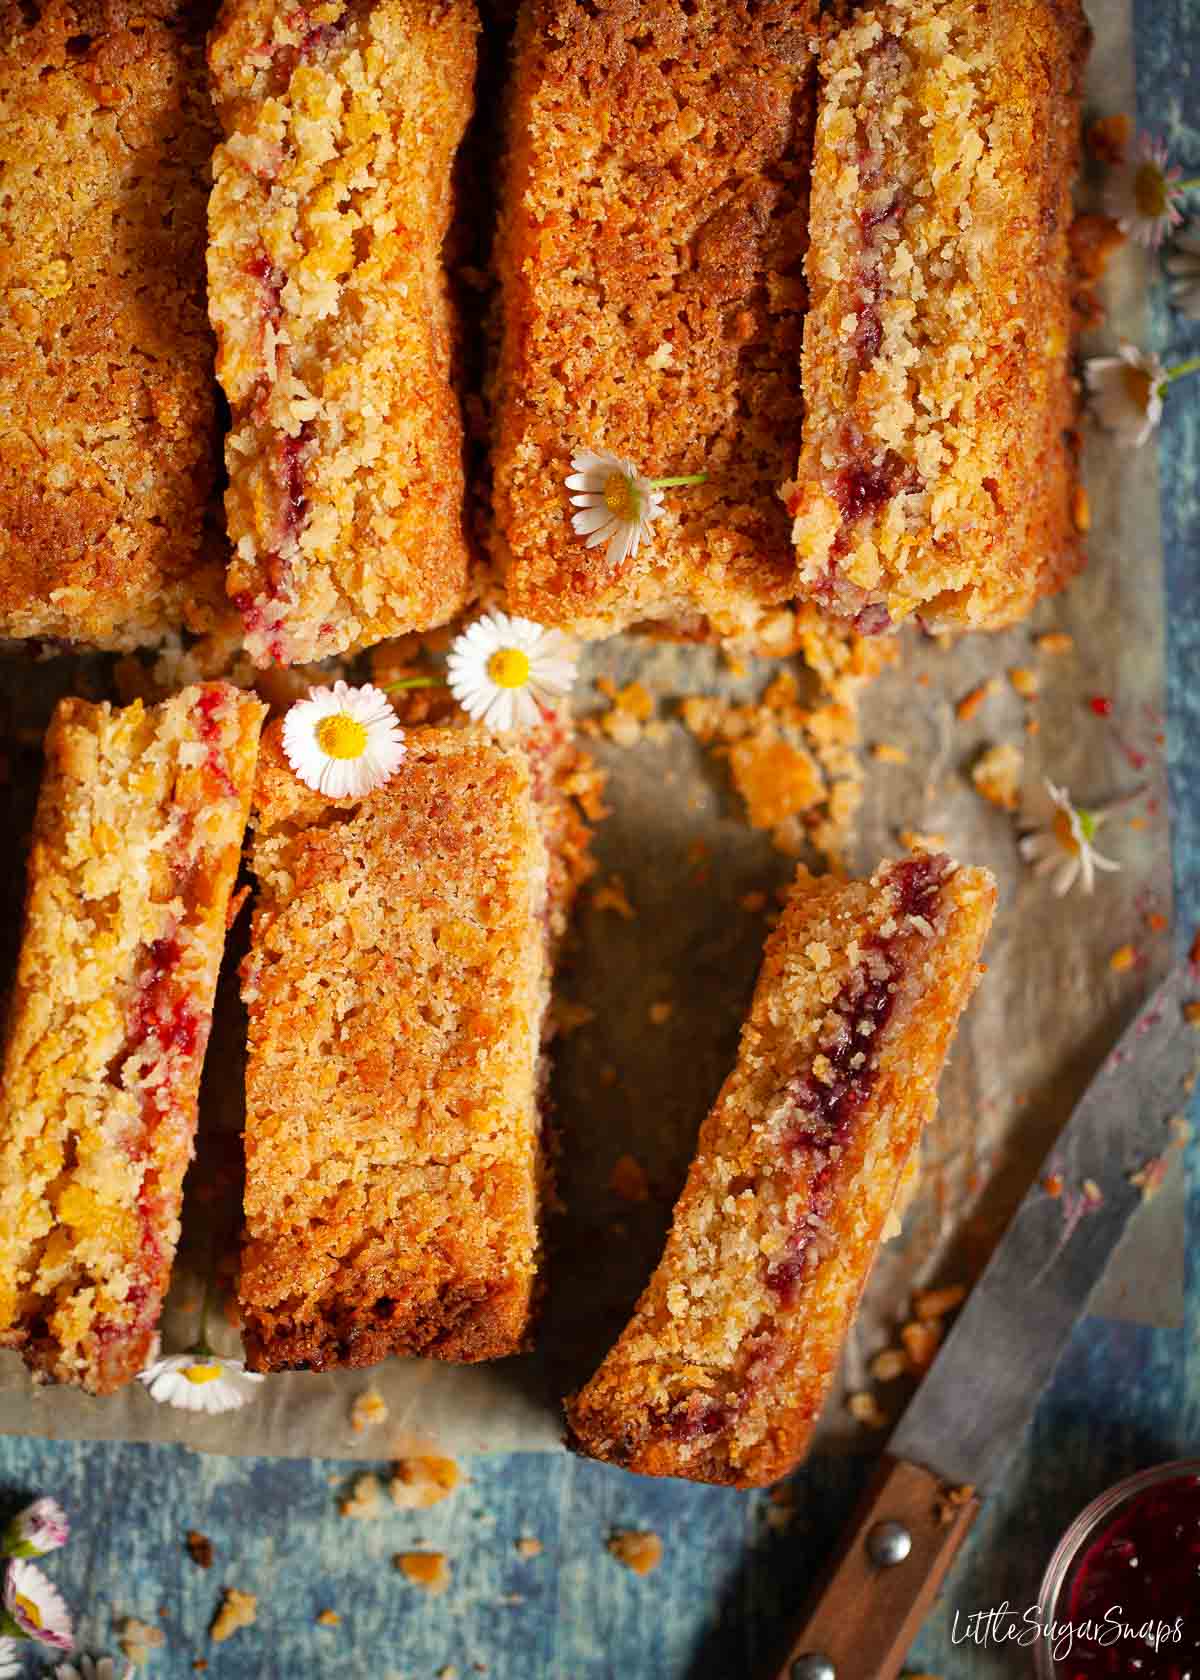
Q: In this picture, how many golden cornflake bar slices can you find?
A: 7